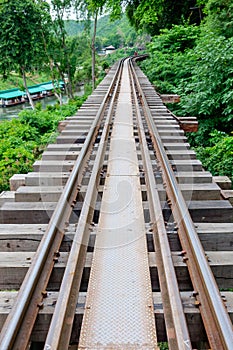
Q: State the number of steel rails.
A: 4